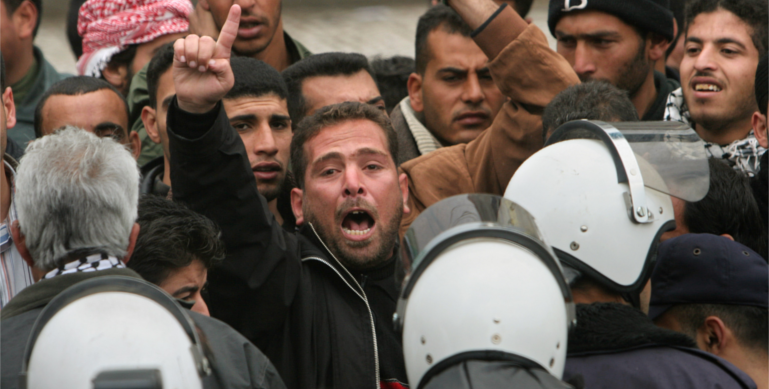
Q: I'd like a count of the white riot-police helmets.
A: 3